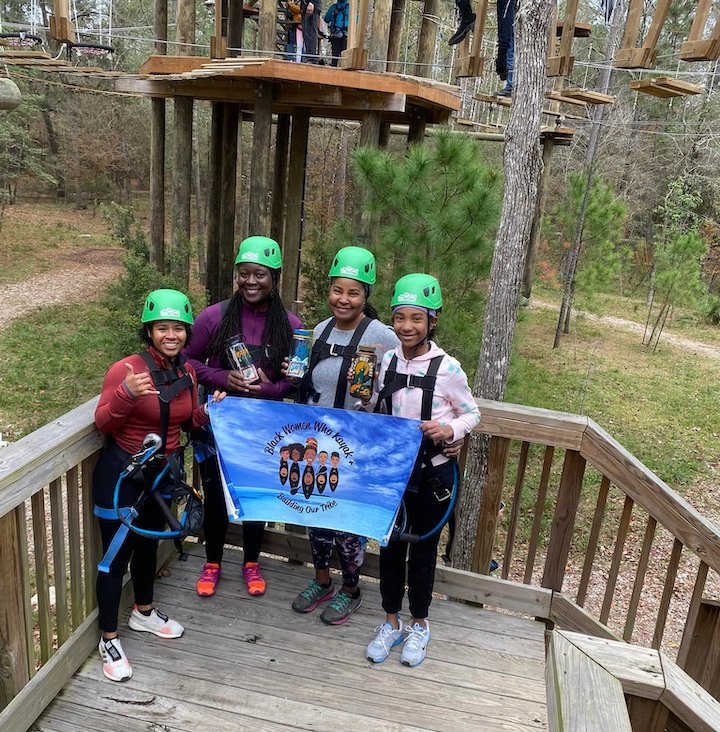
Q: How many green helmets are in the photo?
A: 4